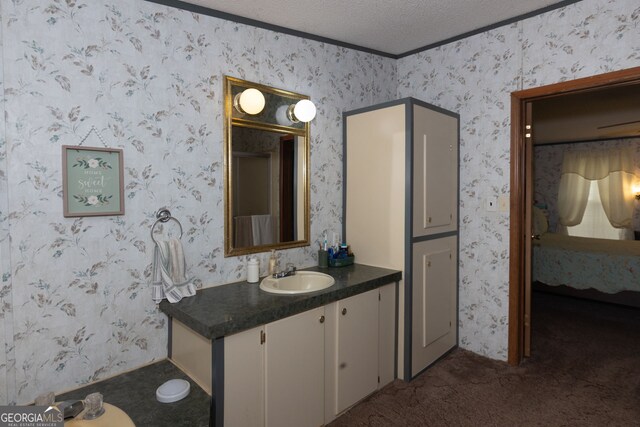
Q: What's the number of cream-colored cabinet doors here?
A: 4